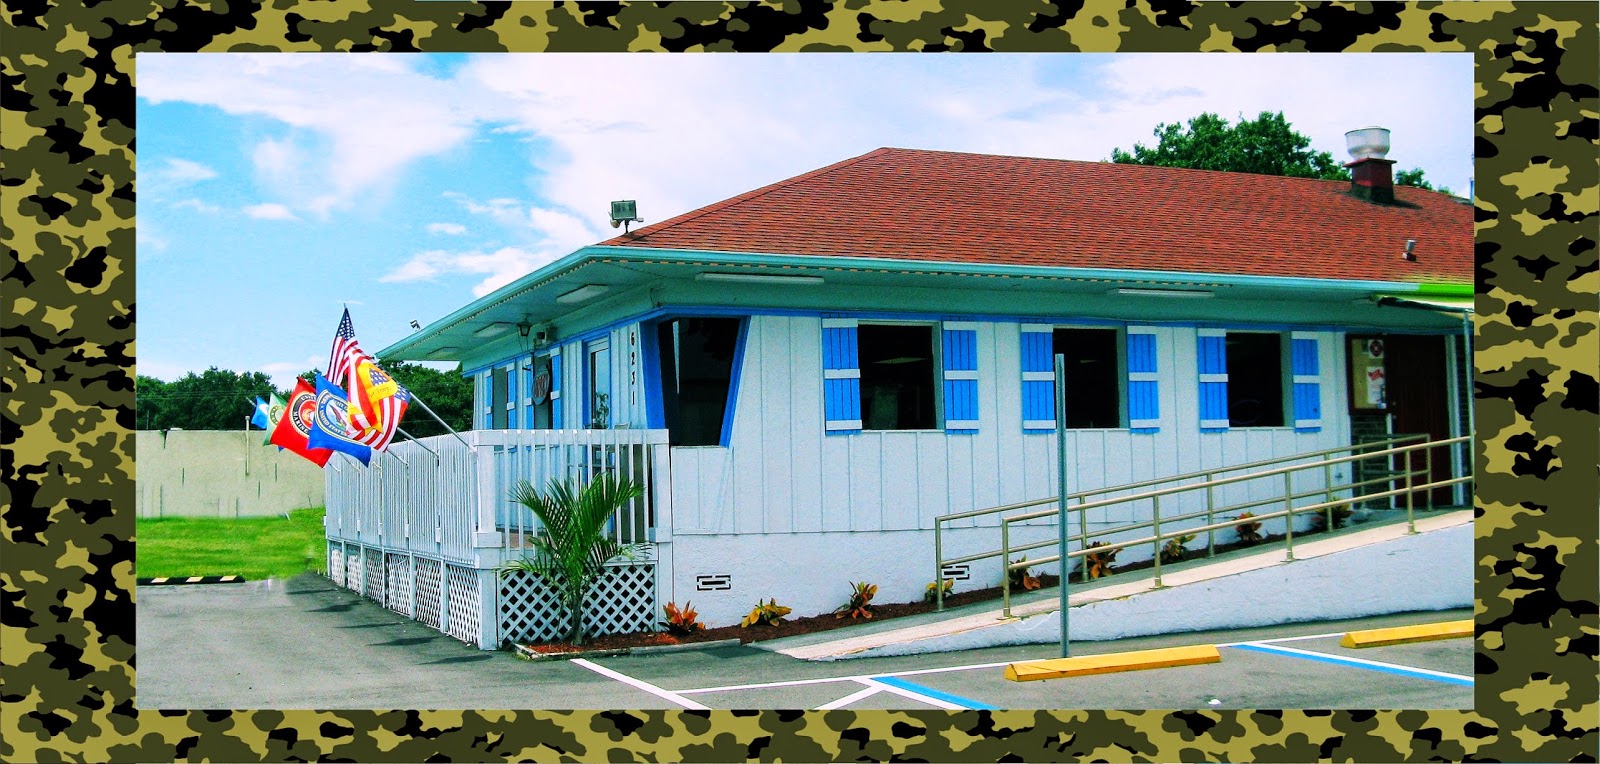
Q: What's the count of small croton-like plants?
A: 9